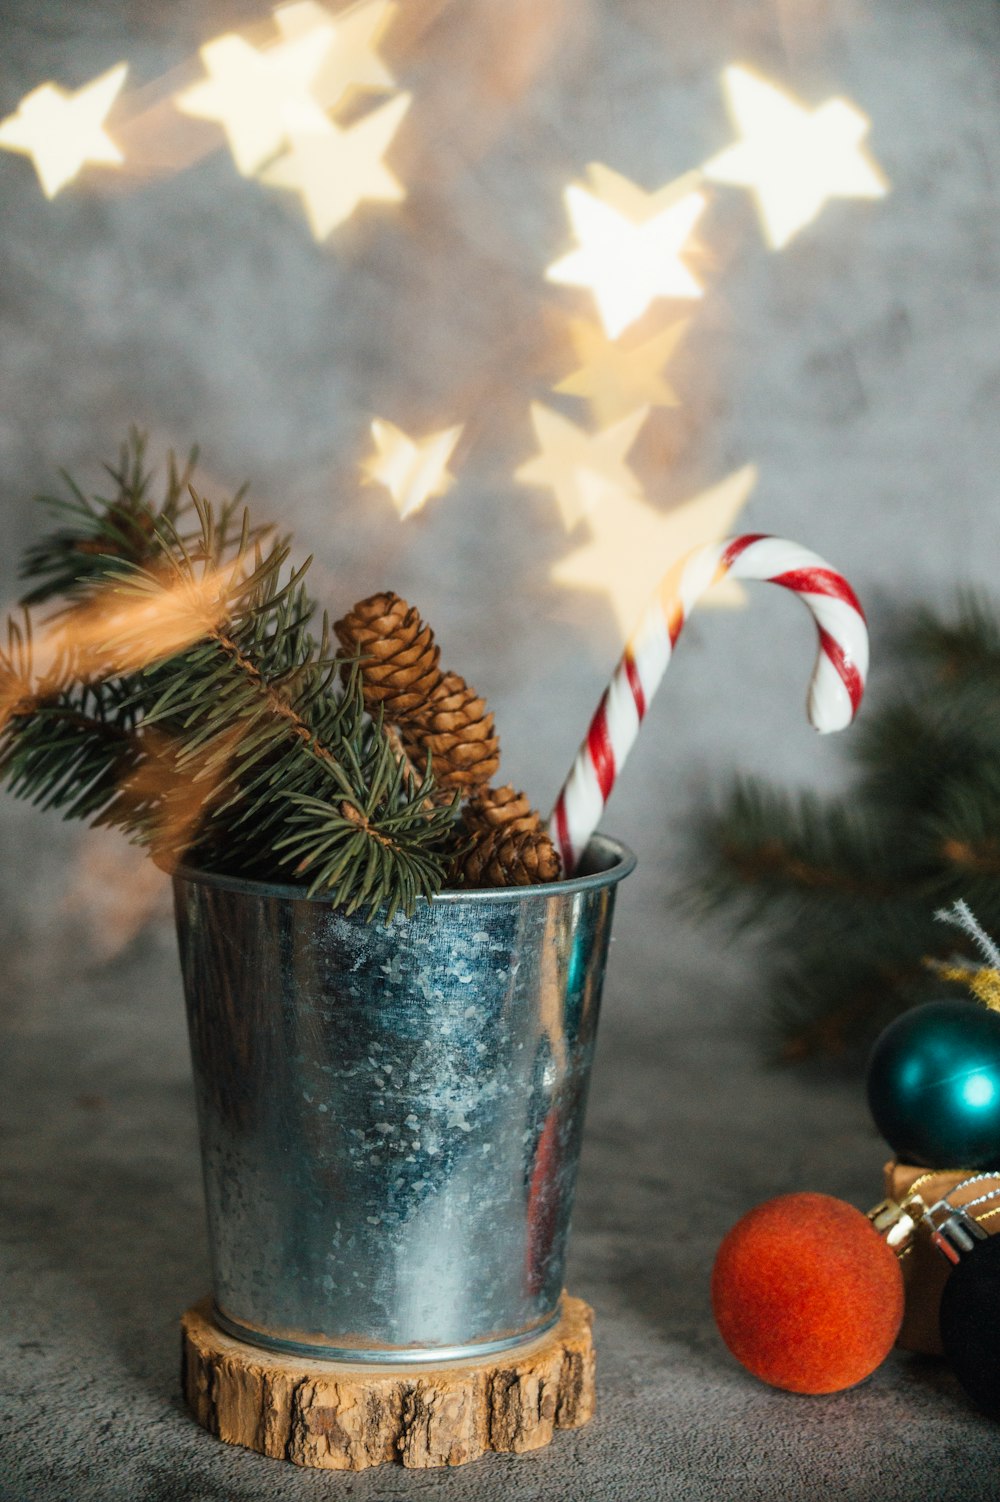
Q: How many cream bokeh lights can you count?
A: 11